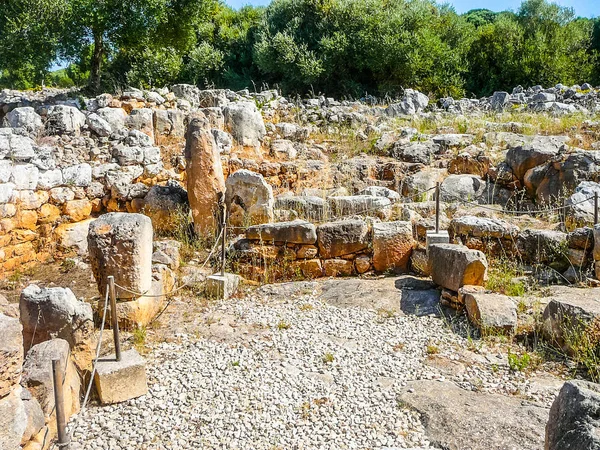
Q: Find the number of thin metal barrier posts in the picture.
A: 5